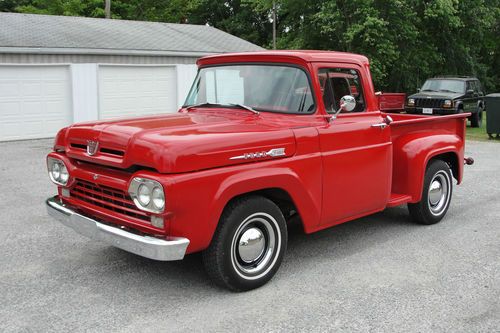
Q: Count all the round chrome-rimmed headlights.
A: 4